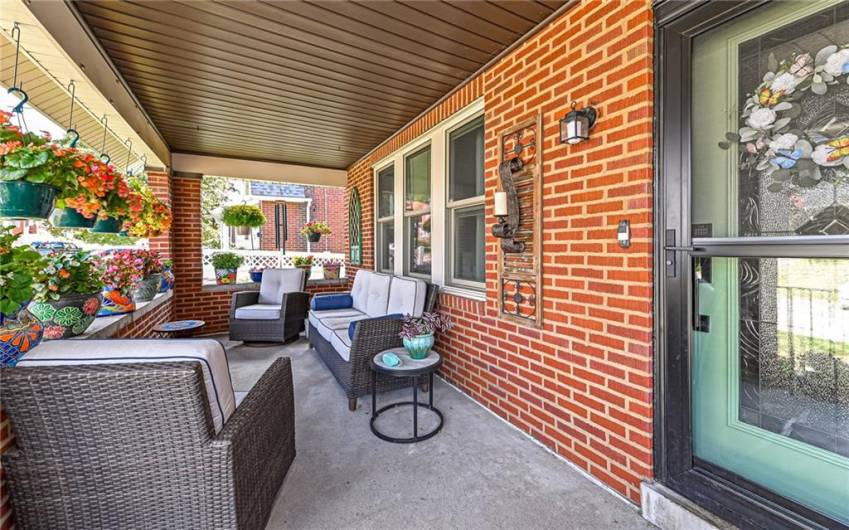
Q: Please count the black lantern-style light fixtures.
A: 1